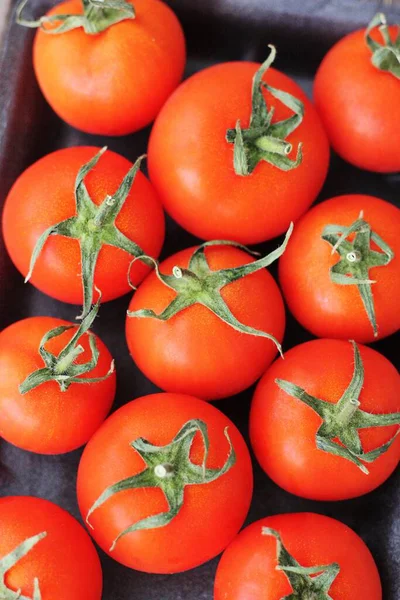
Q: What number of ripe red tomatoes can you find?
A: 11